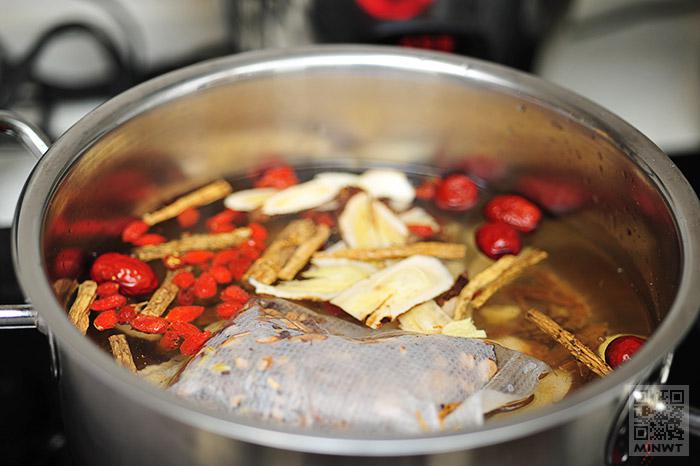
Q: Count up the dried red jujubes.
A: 5